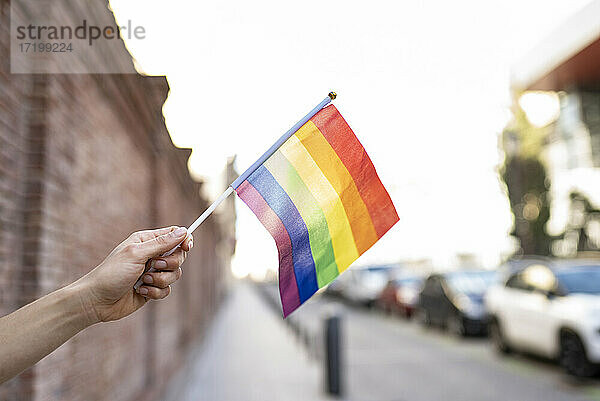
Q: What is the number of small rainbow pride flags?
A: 1